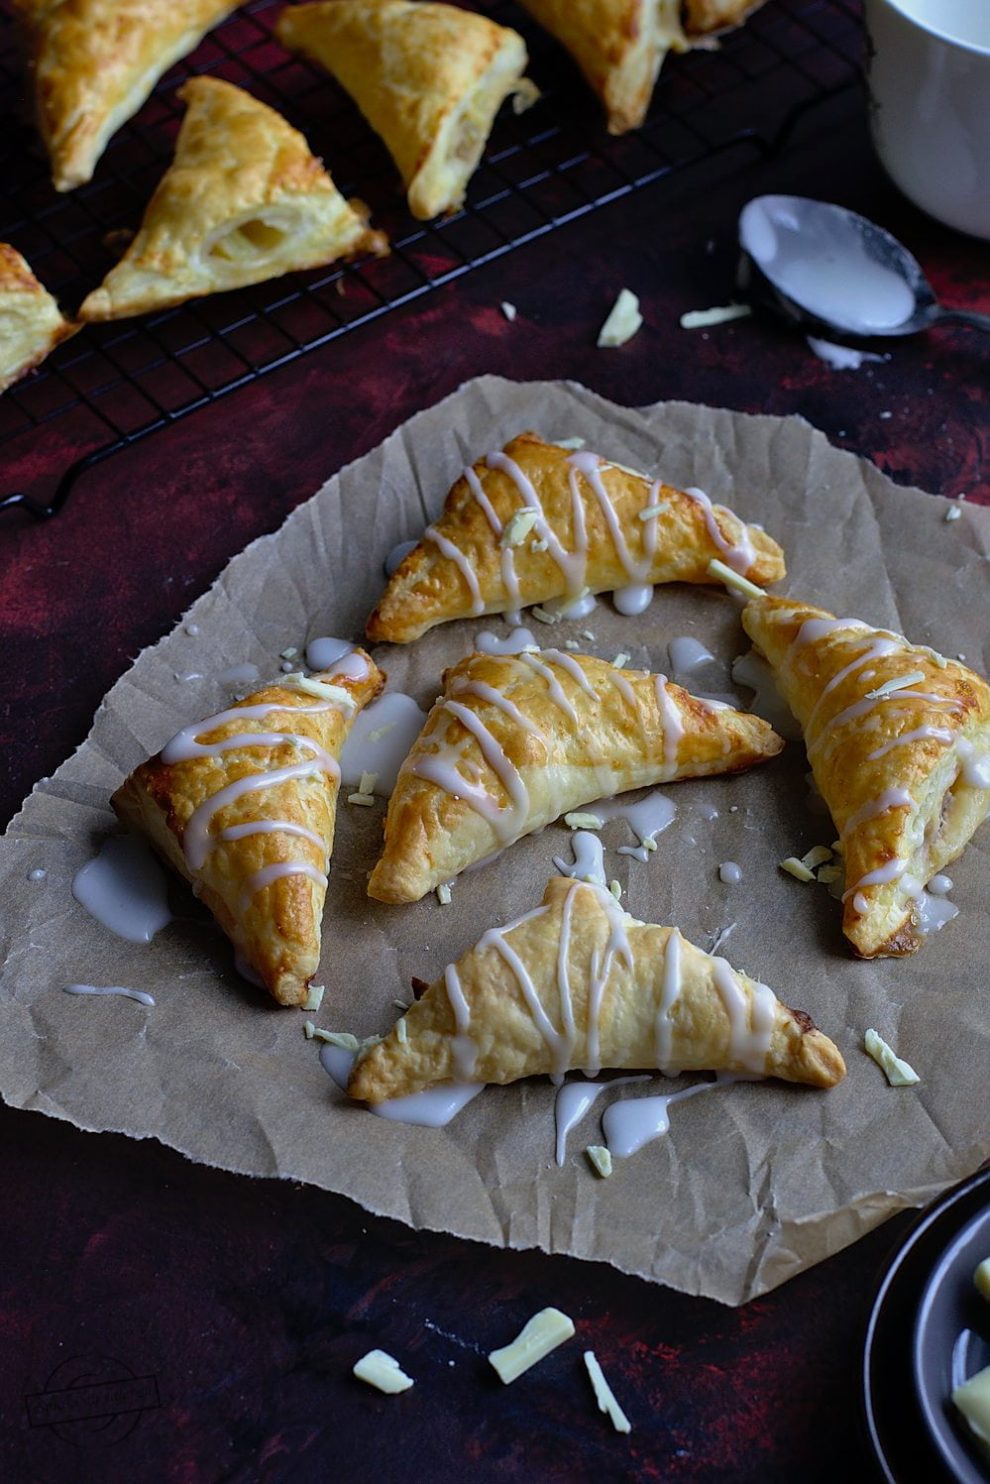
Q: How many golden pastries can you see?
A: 11